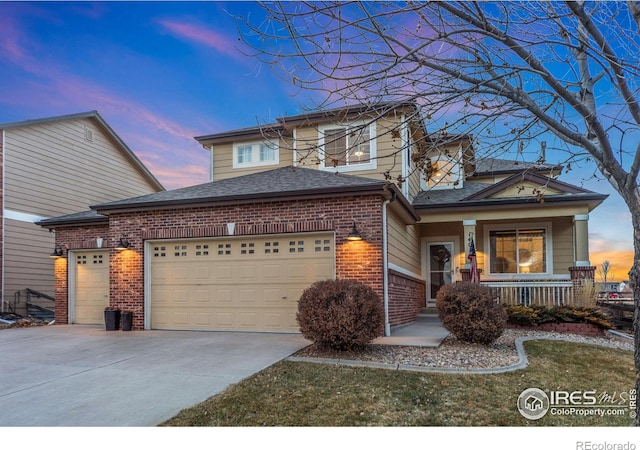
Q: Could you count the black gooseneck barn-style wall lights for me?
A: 3